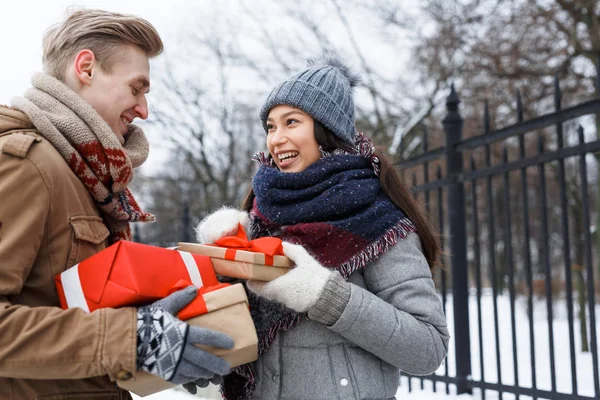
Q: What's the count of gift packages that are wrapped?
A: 3